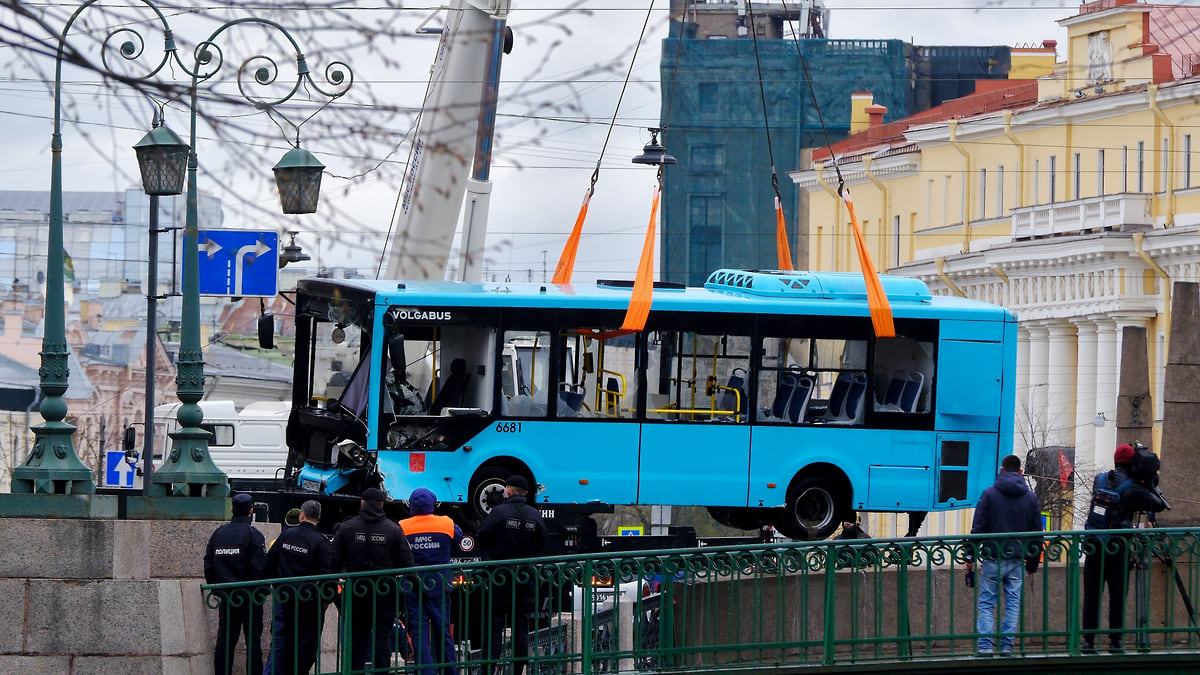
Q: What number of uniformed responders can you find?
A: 5